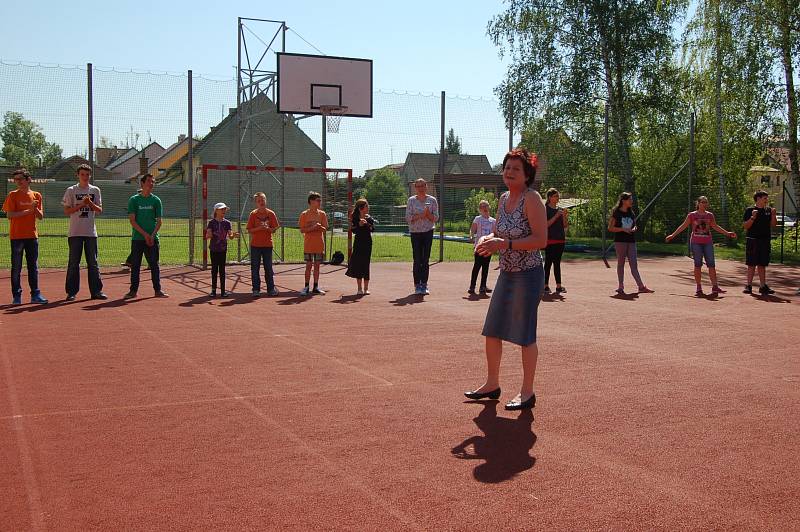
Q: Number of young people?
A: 13